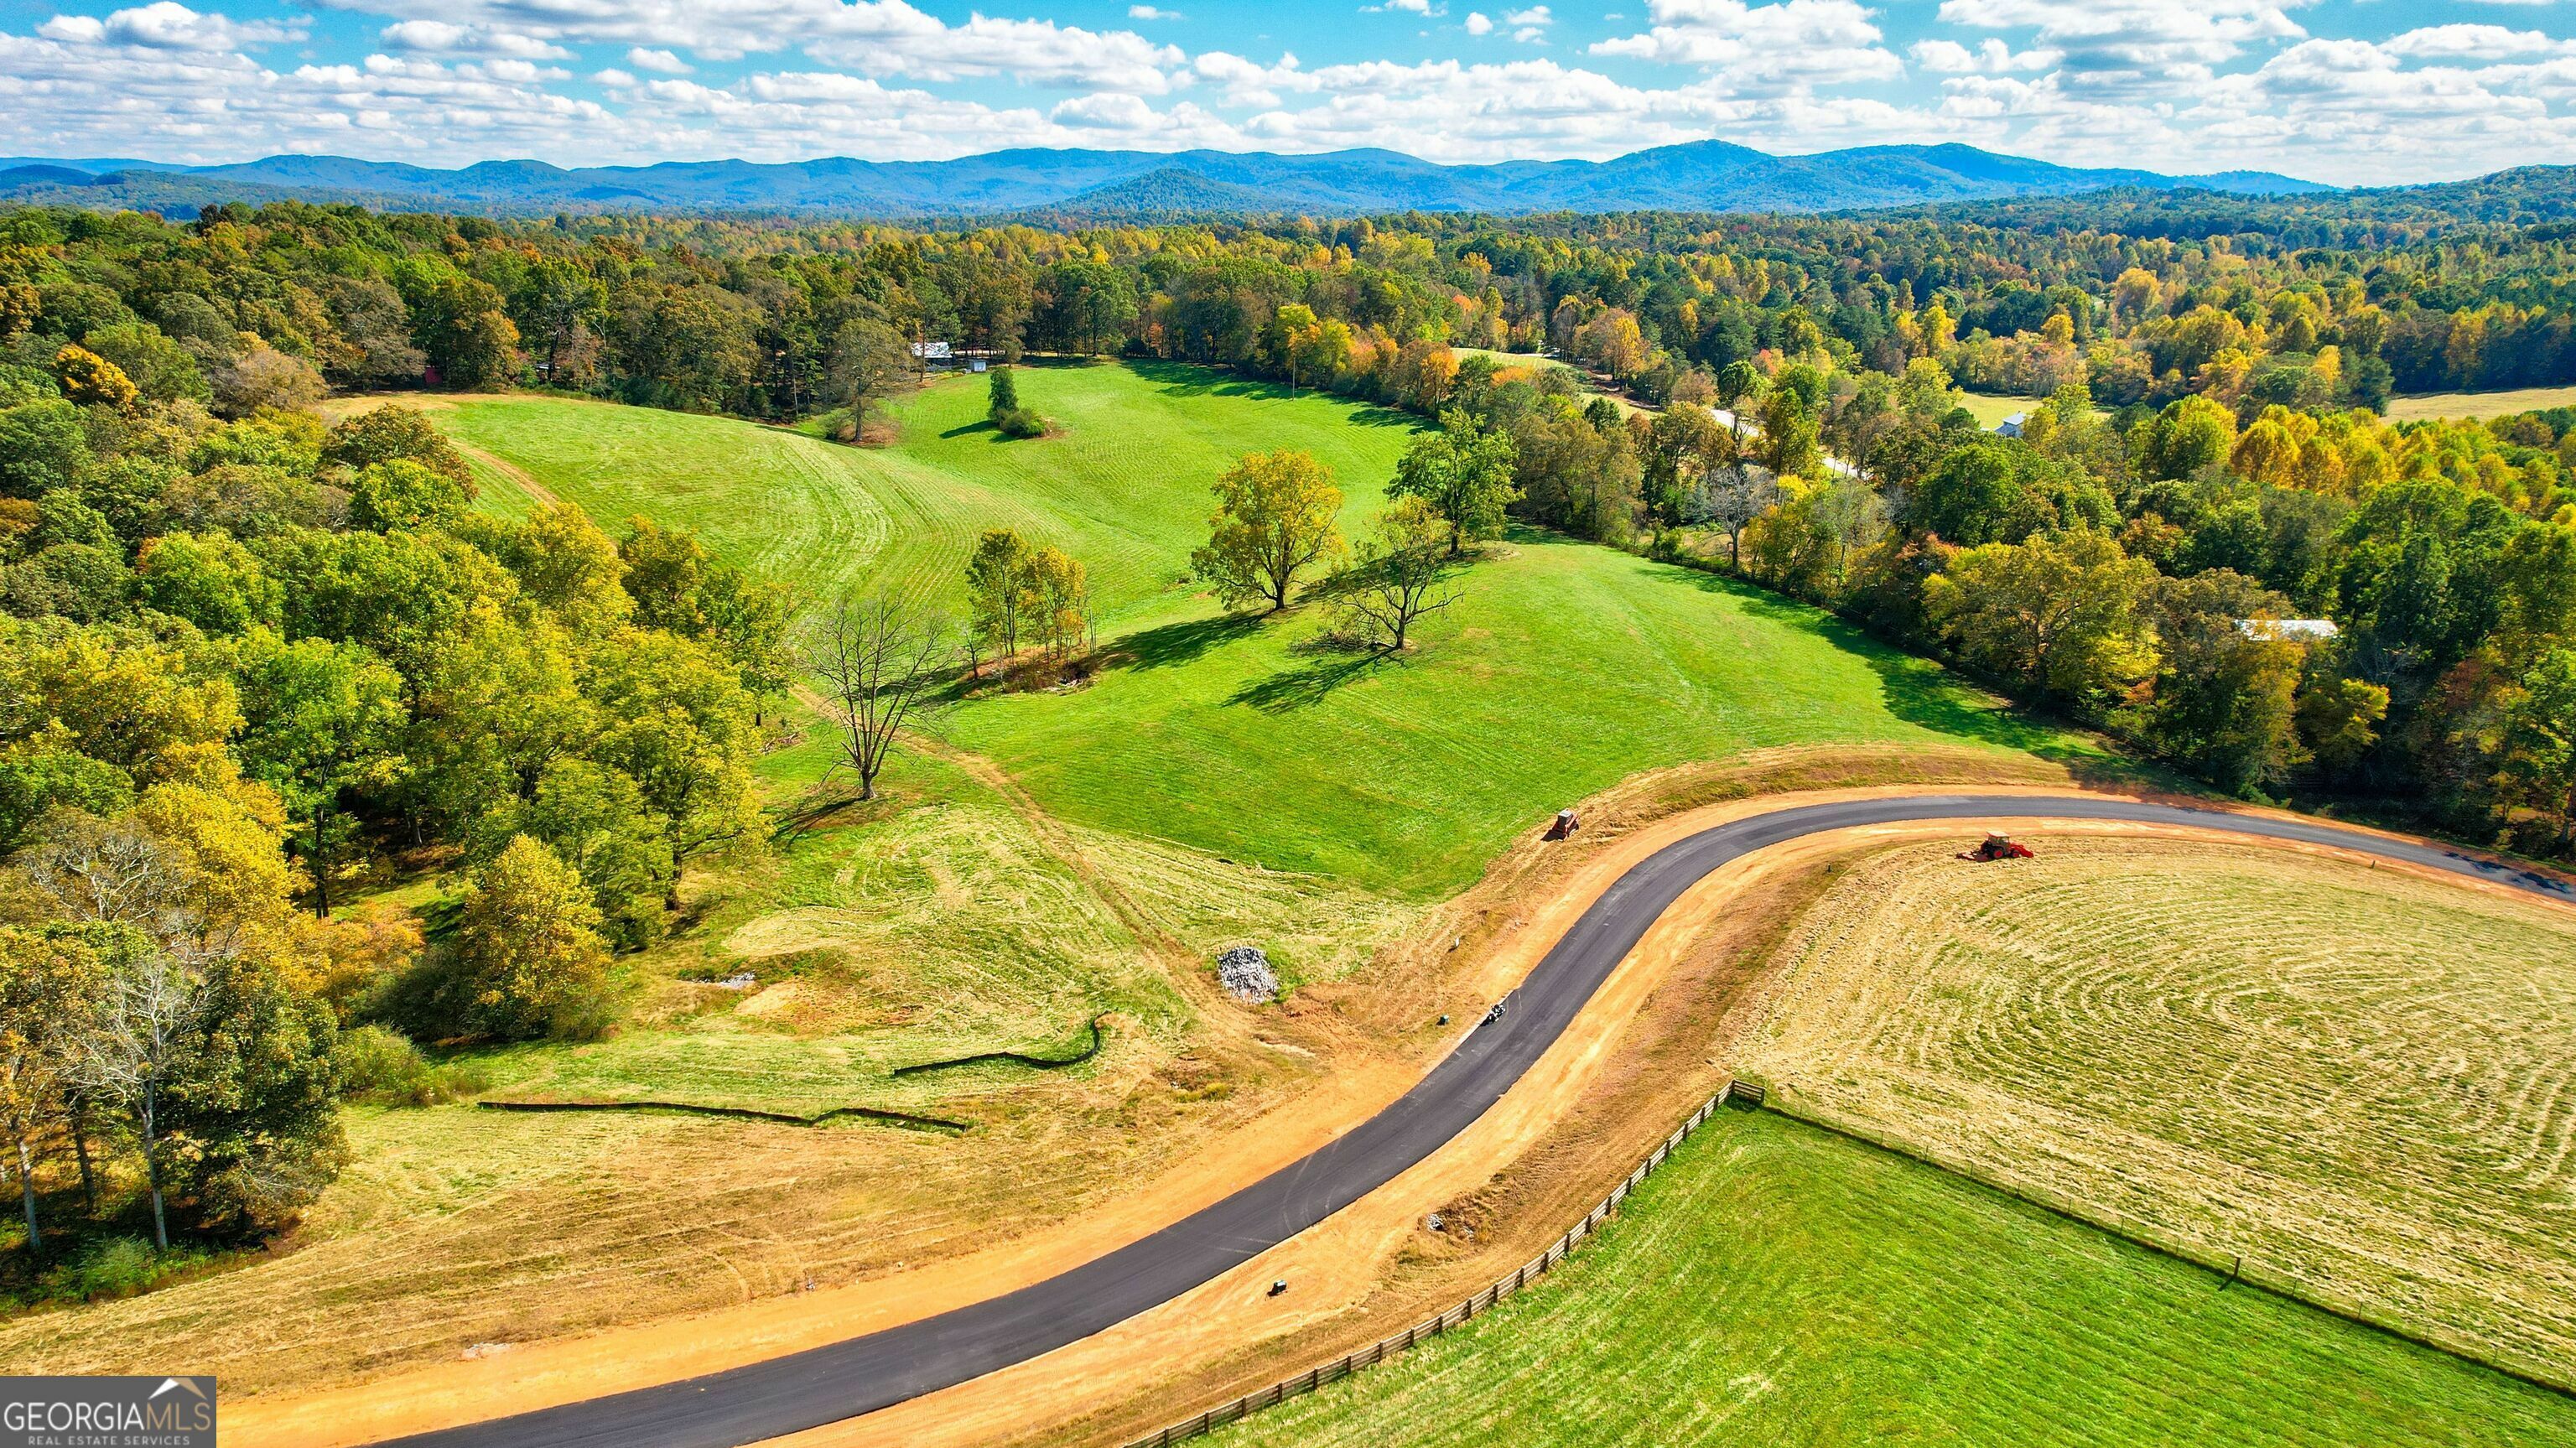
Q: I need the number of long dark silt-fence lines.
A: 2